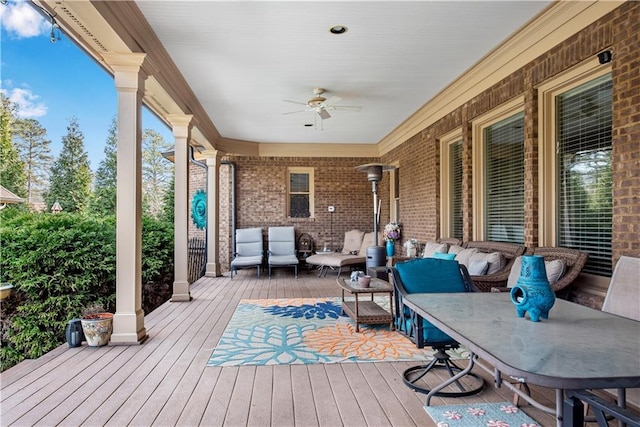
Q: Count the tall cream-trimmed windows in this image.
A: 3